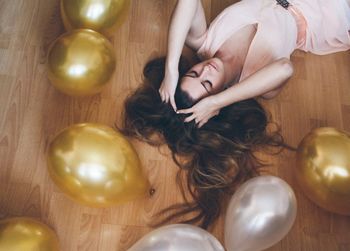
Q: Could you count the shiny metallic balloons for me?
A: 7